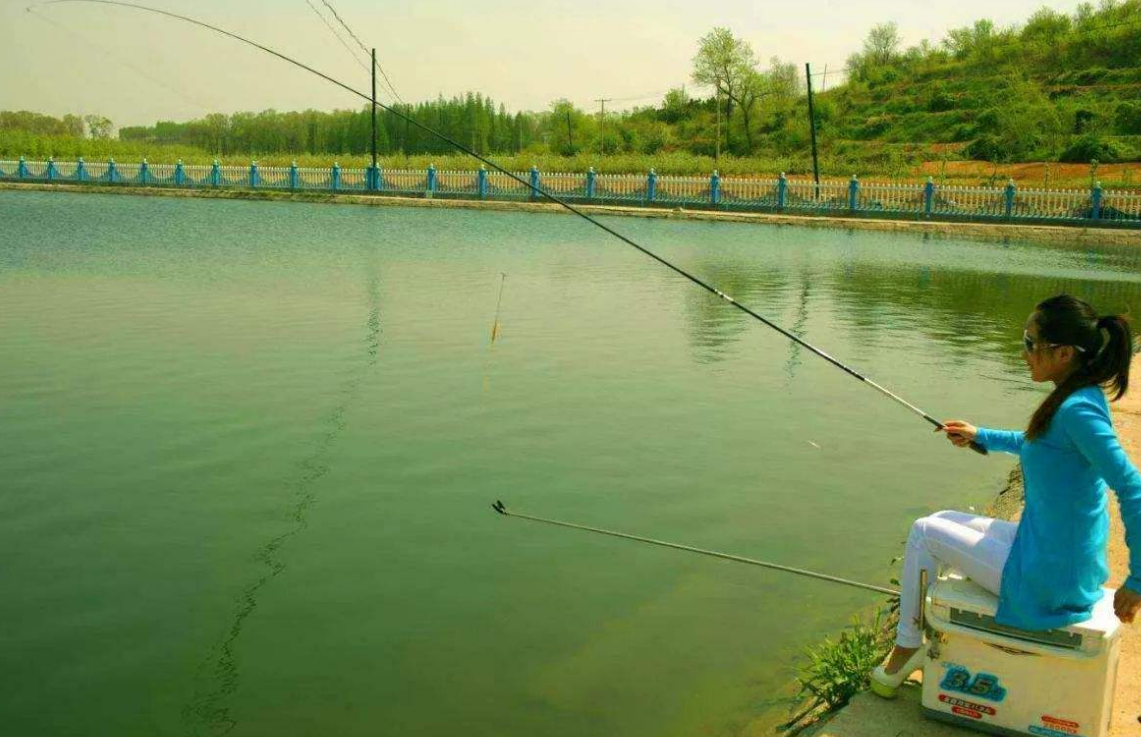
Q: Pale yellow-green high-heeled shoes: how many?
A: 1